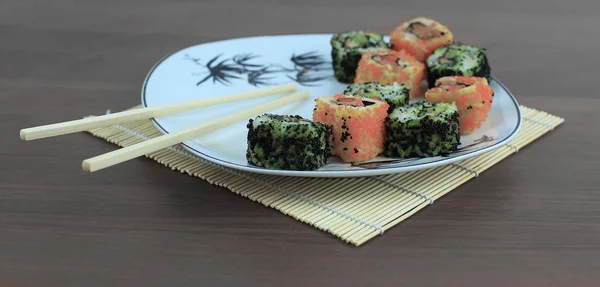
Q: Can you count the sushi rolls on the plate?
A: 9